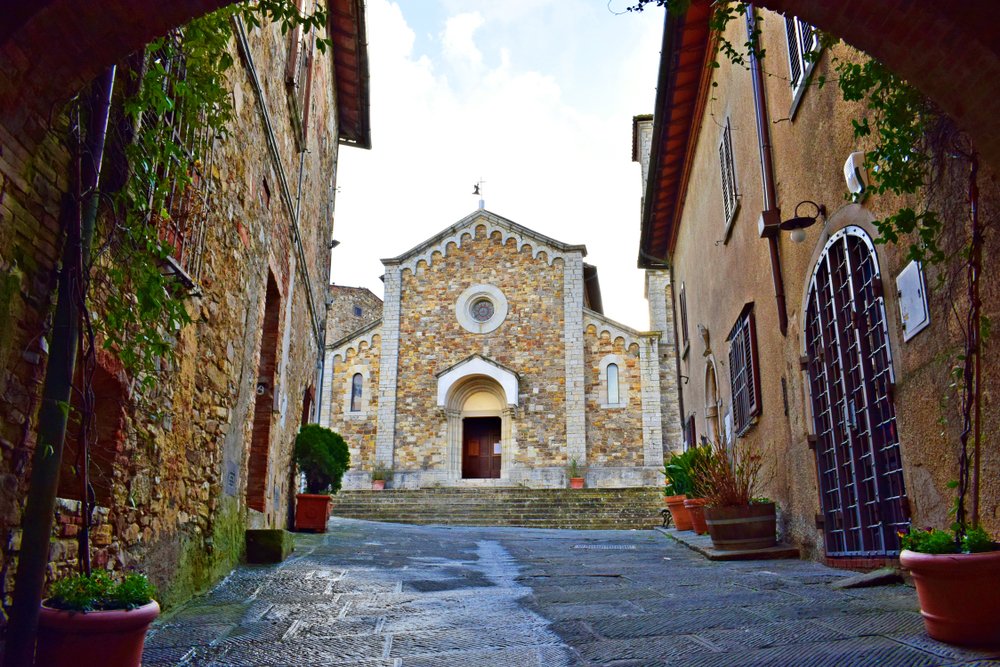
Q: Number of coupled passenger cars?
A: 0